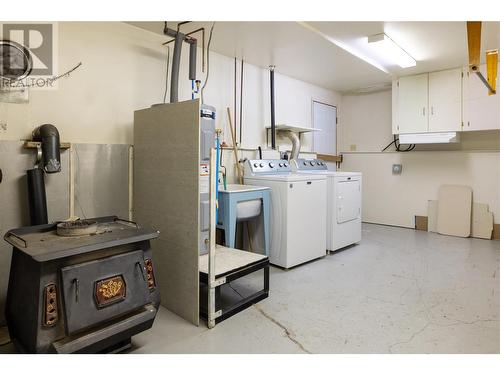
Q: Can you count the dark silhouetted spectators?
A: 0